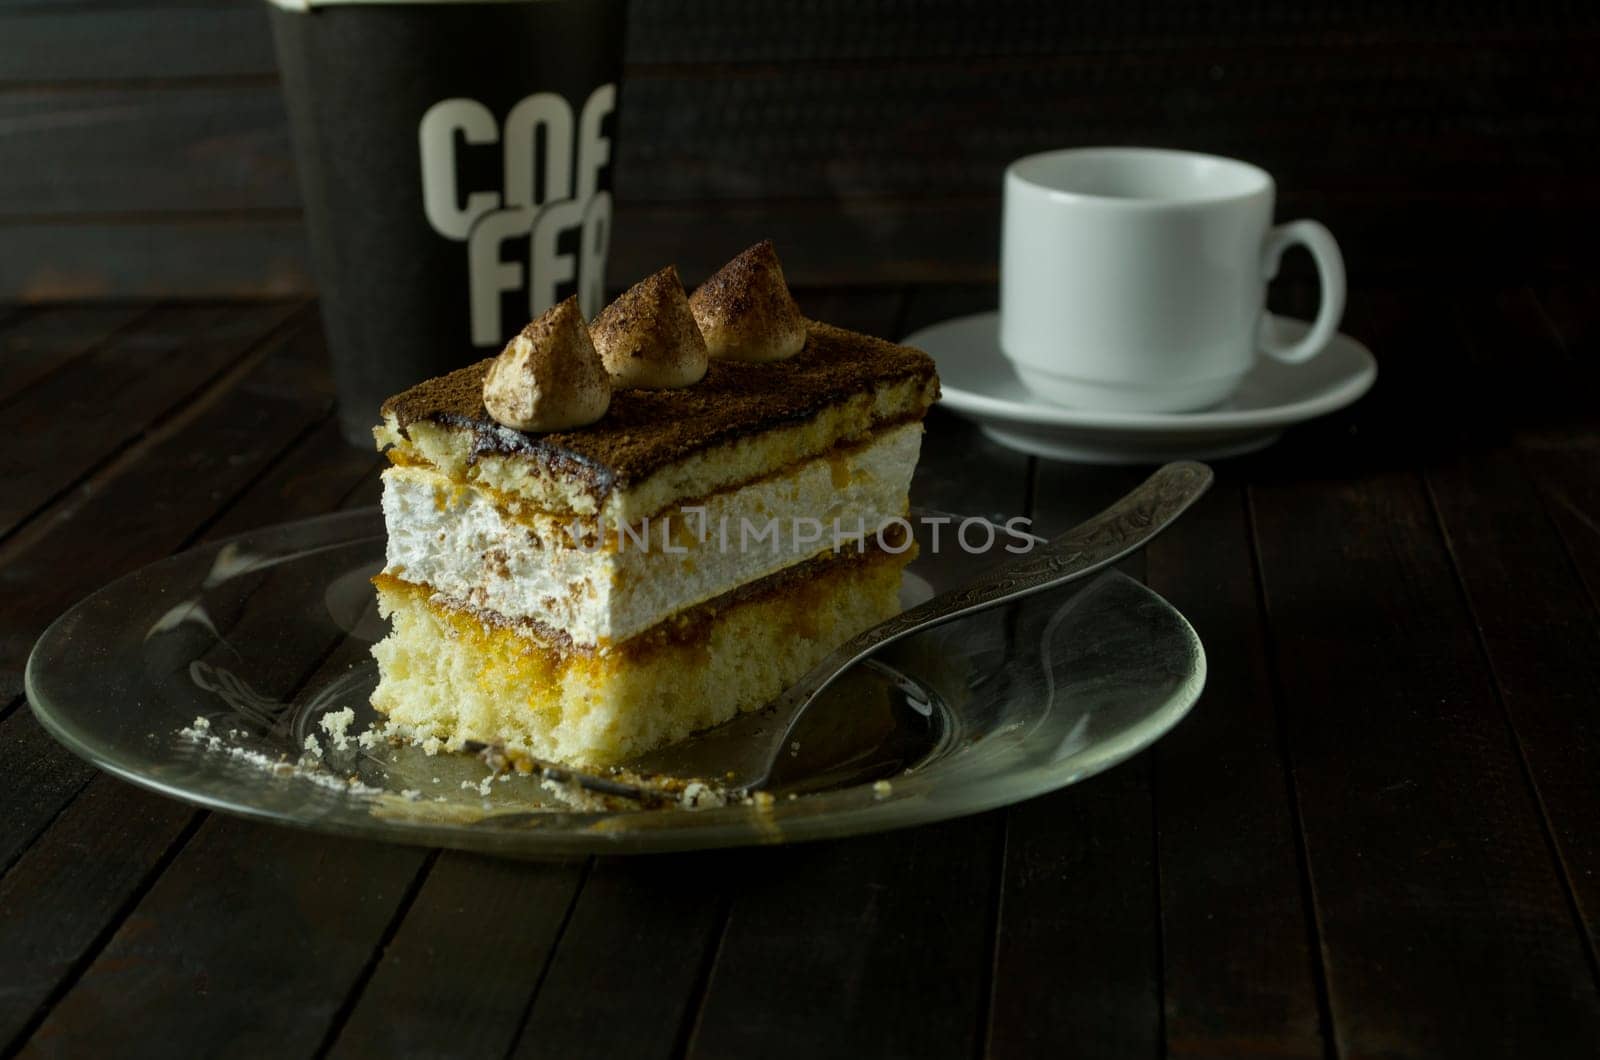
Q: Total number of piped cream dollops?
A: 3